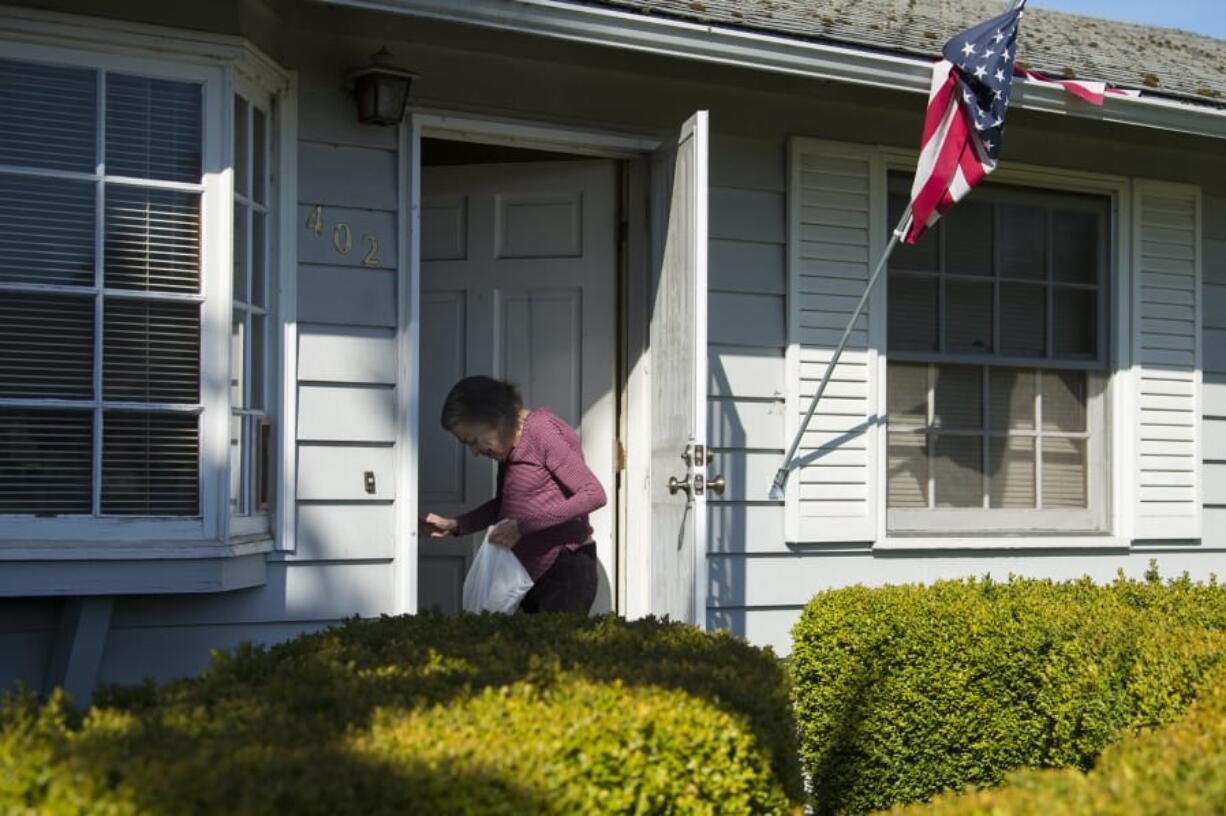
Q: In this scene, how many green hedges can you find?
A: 3